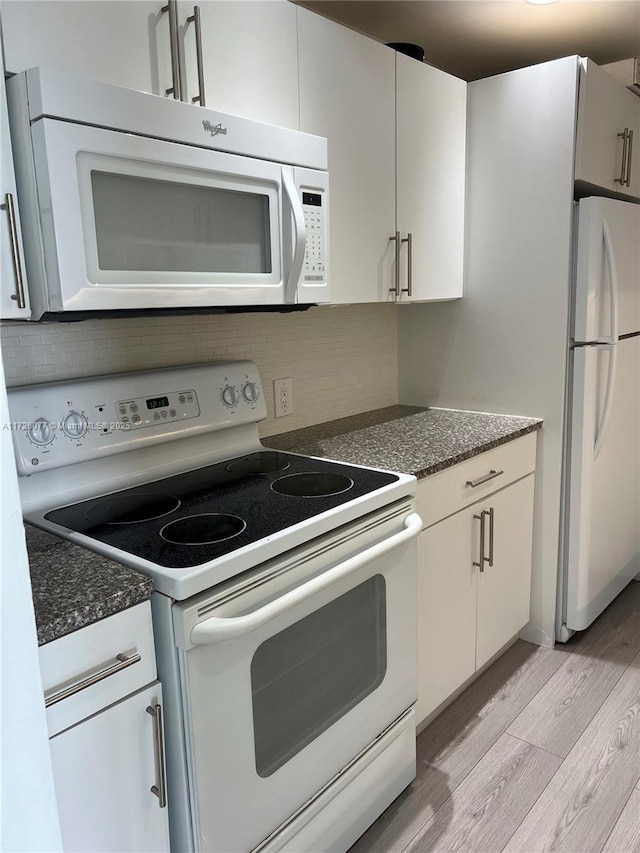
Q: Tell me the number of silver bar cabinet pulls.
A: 12